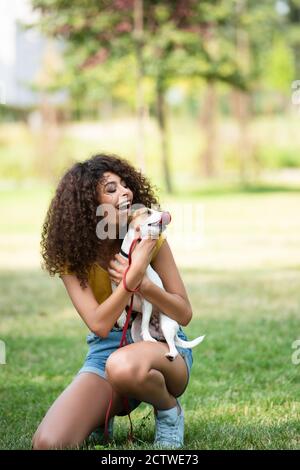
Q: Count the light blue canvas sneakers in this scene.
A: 2